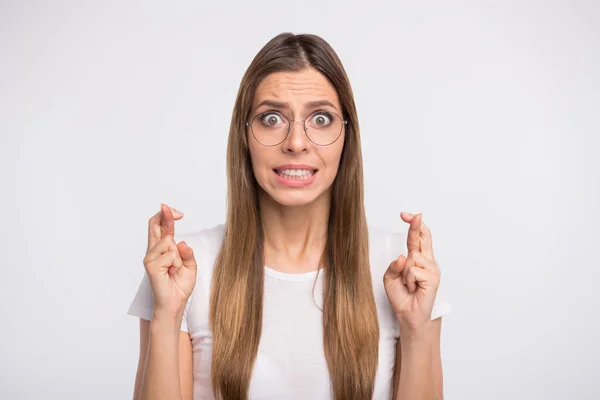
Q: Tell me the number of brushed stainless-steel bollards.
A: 0